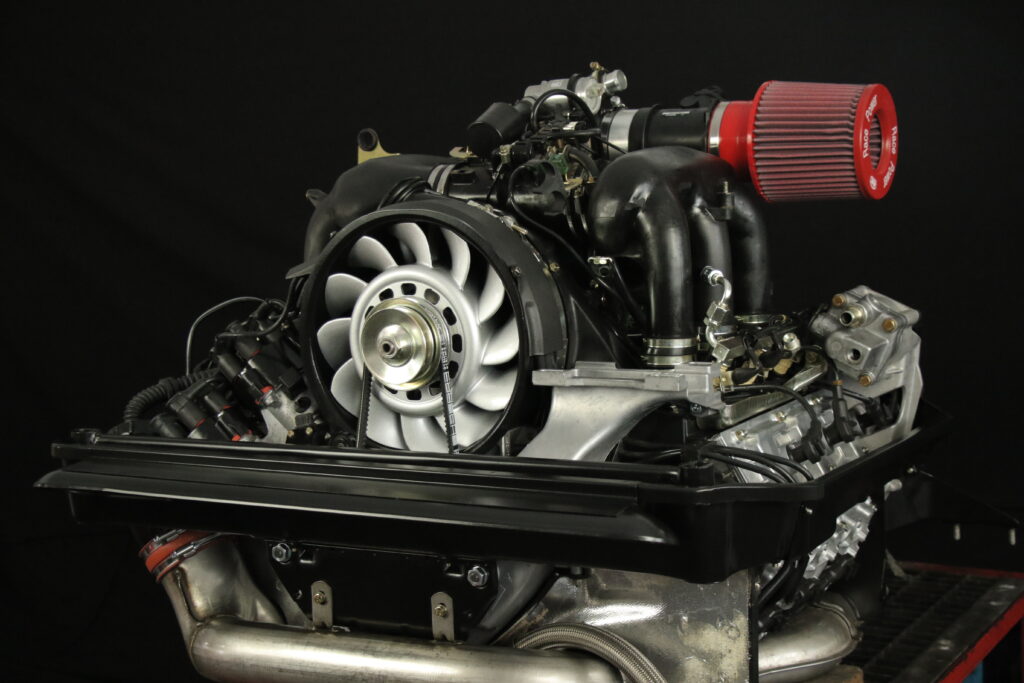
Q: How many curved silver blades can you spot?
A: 12